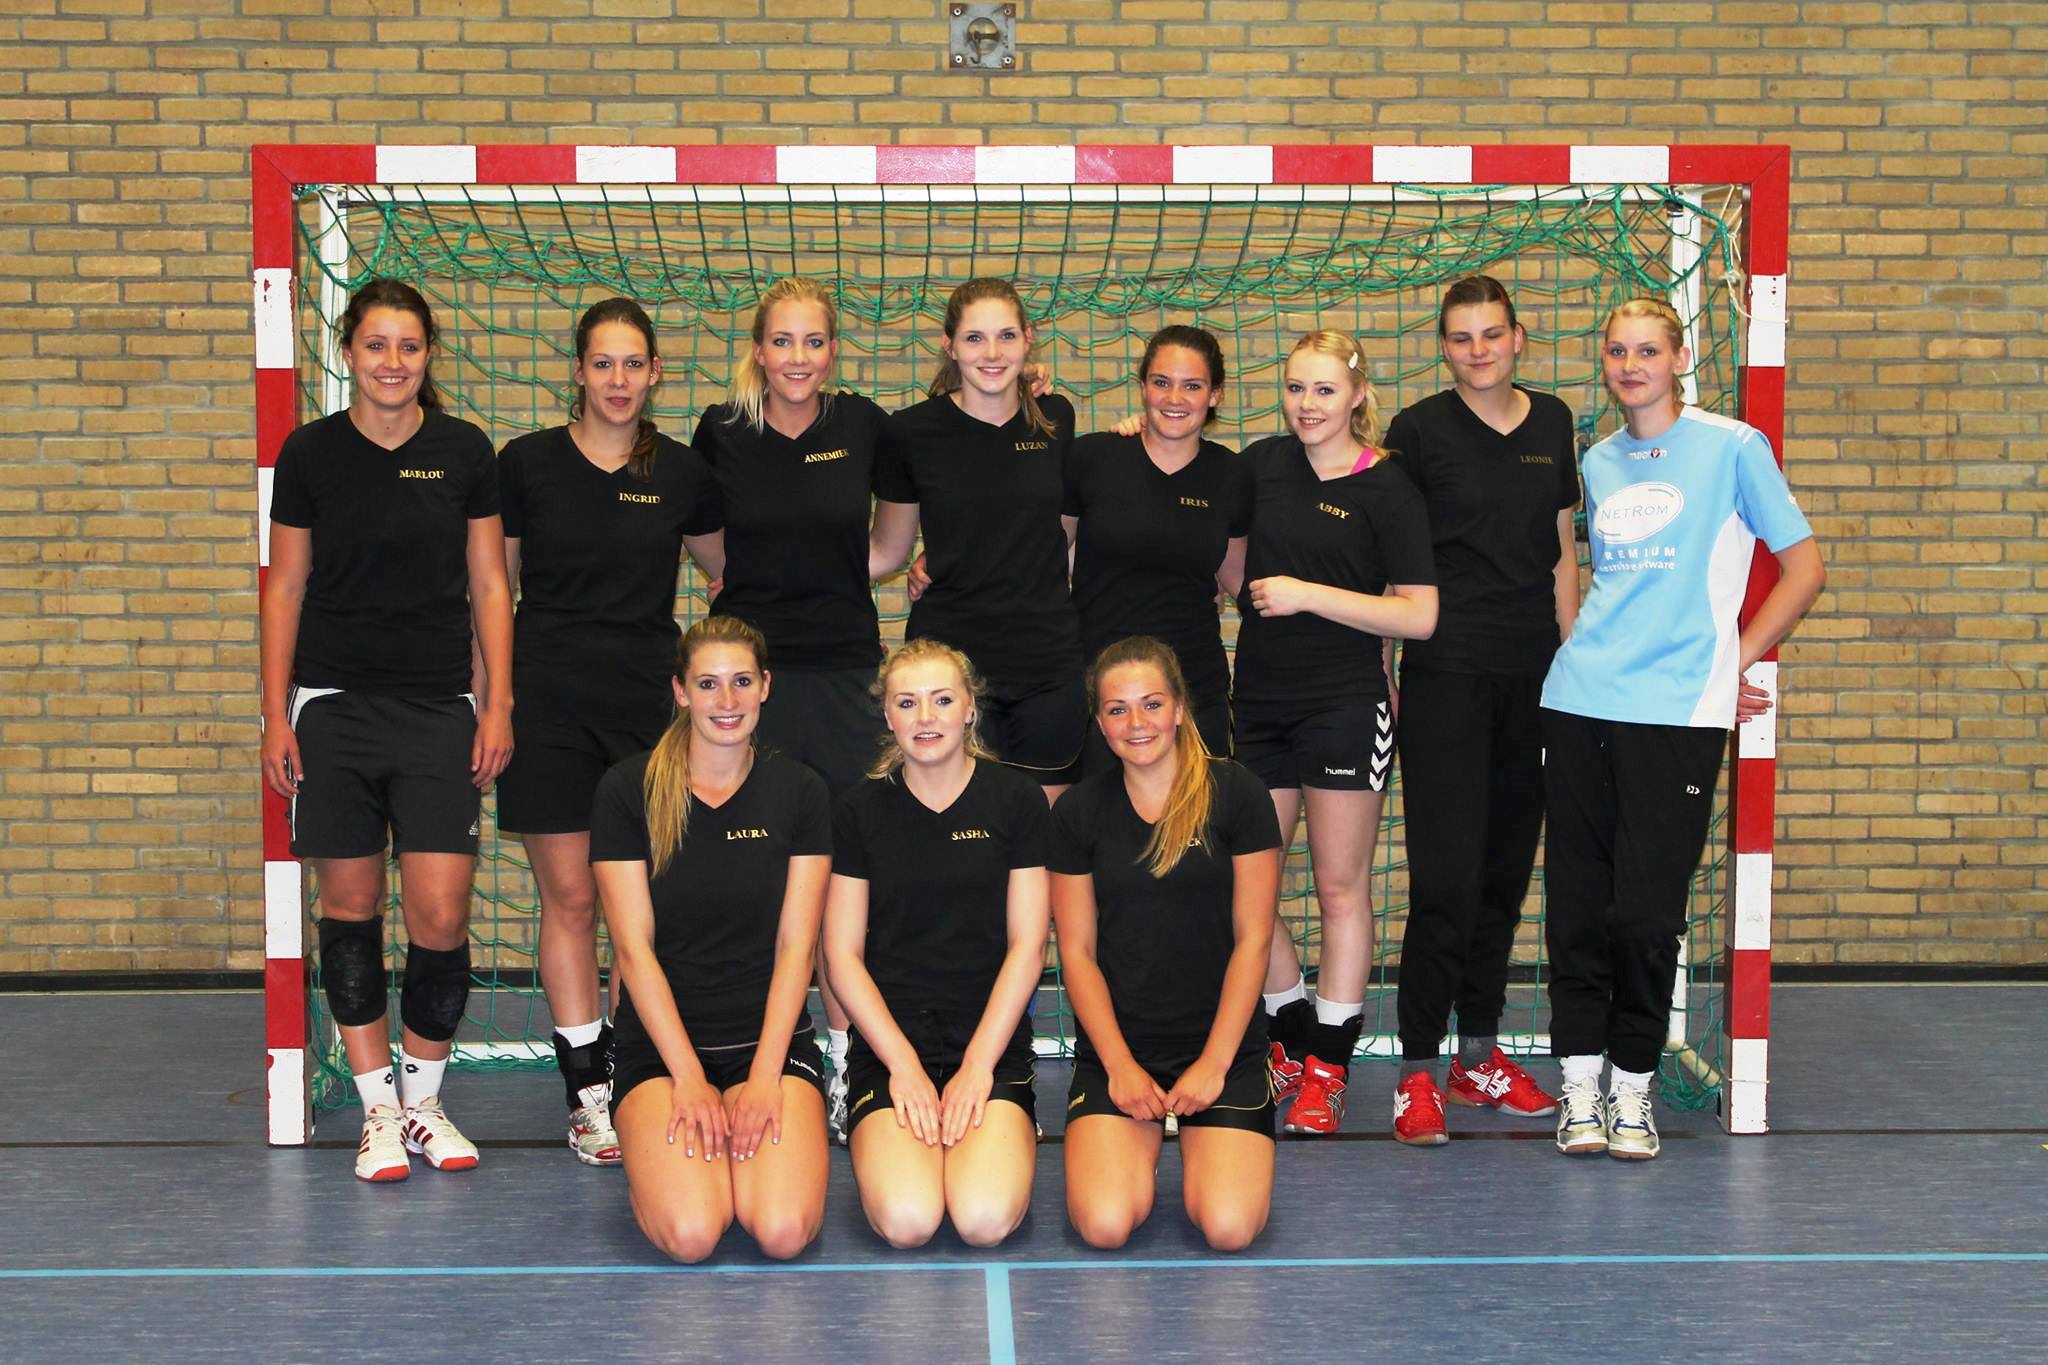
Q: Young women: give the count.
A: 11